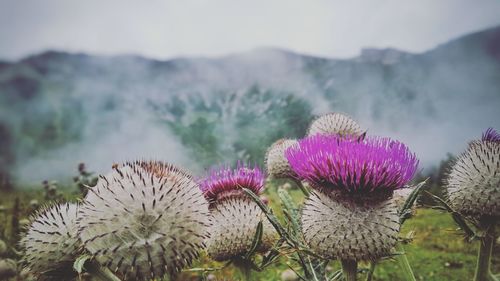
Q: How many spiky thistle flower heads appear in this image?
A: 7